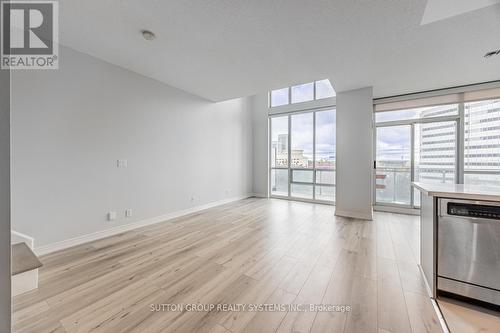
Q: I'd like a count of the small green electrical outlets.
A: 0